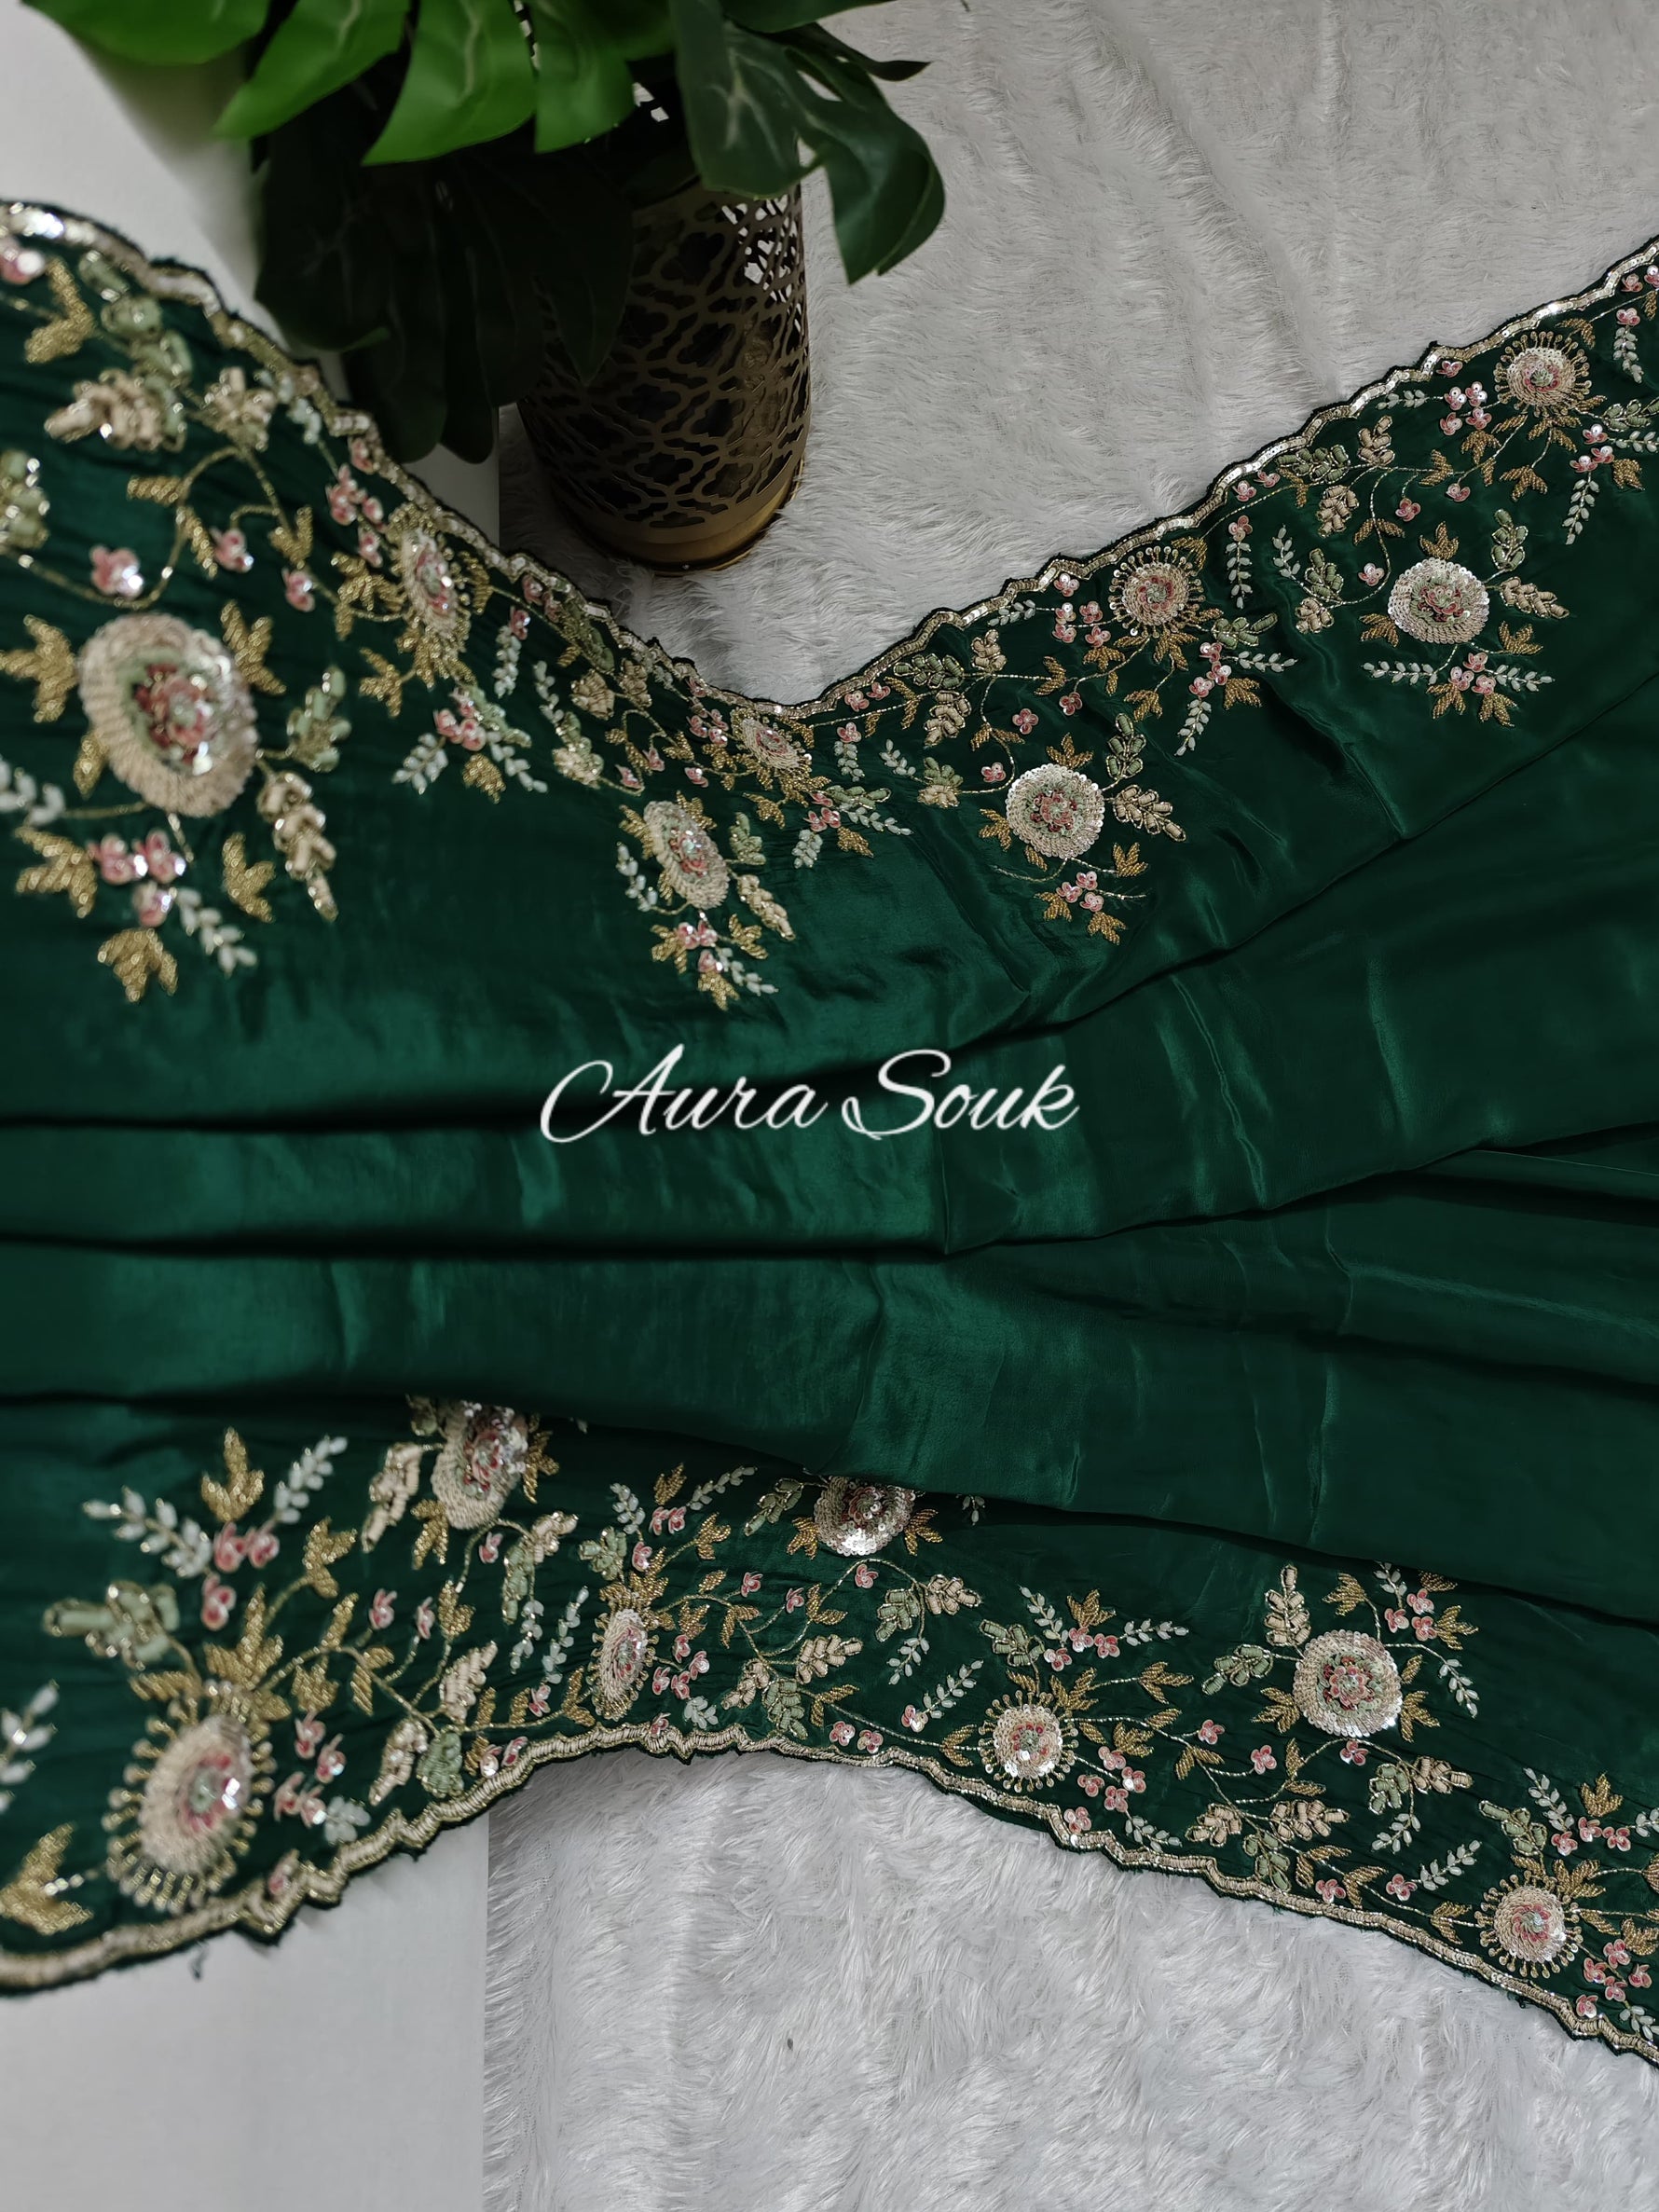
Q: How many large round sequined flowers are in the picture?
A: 15